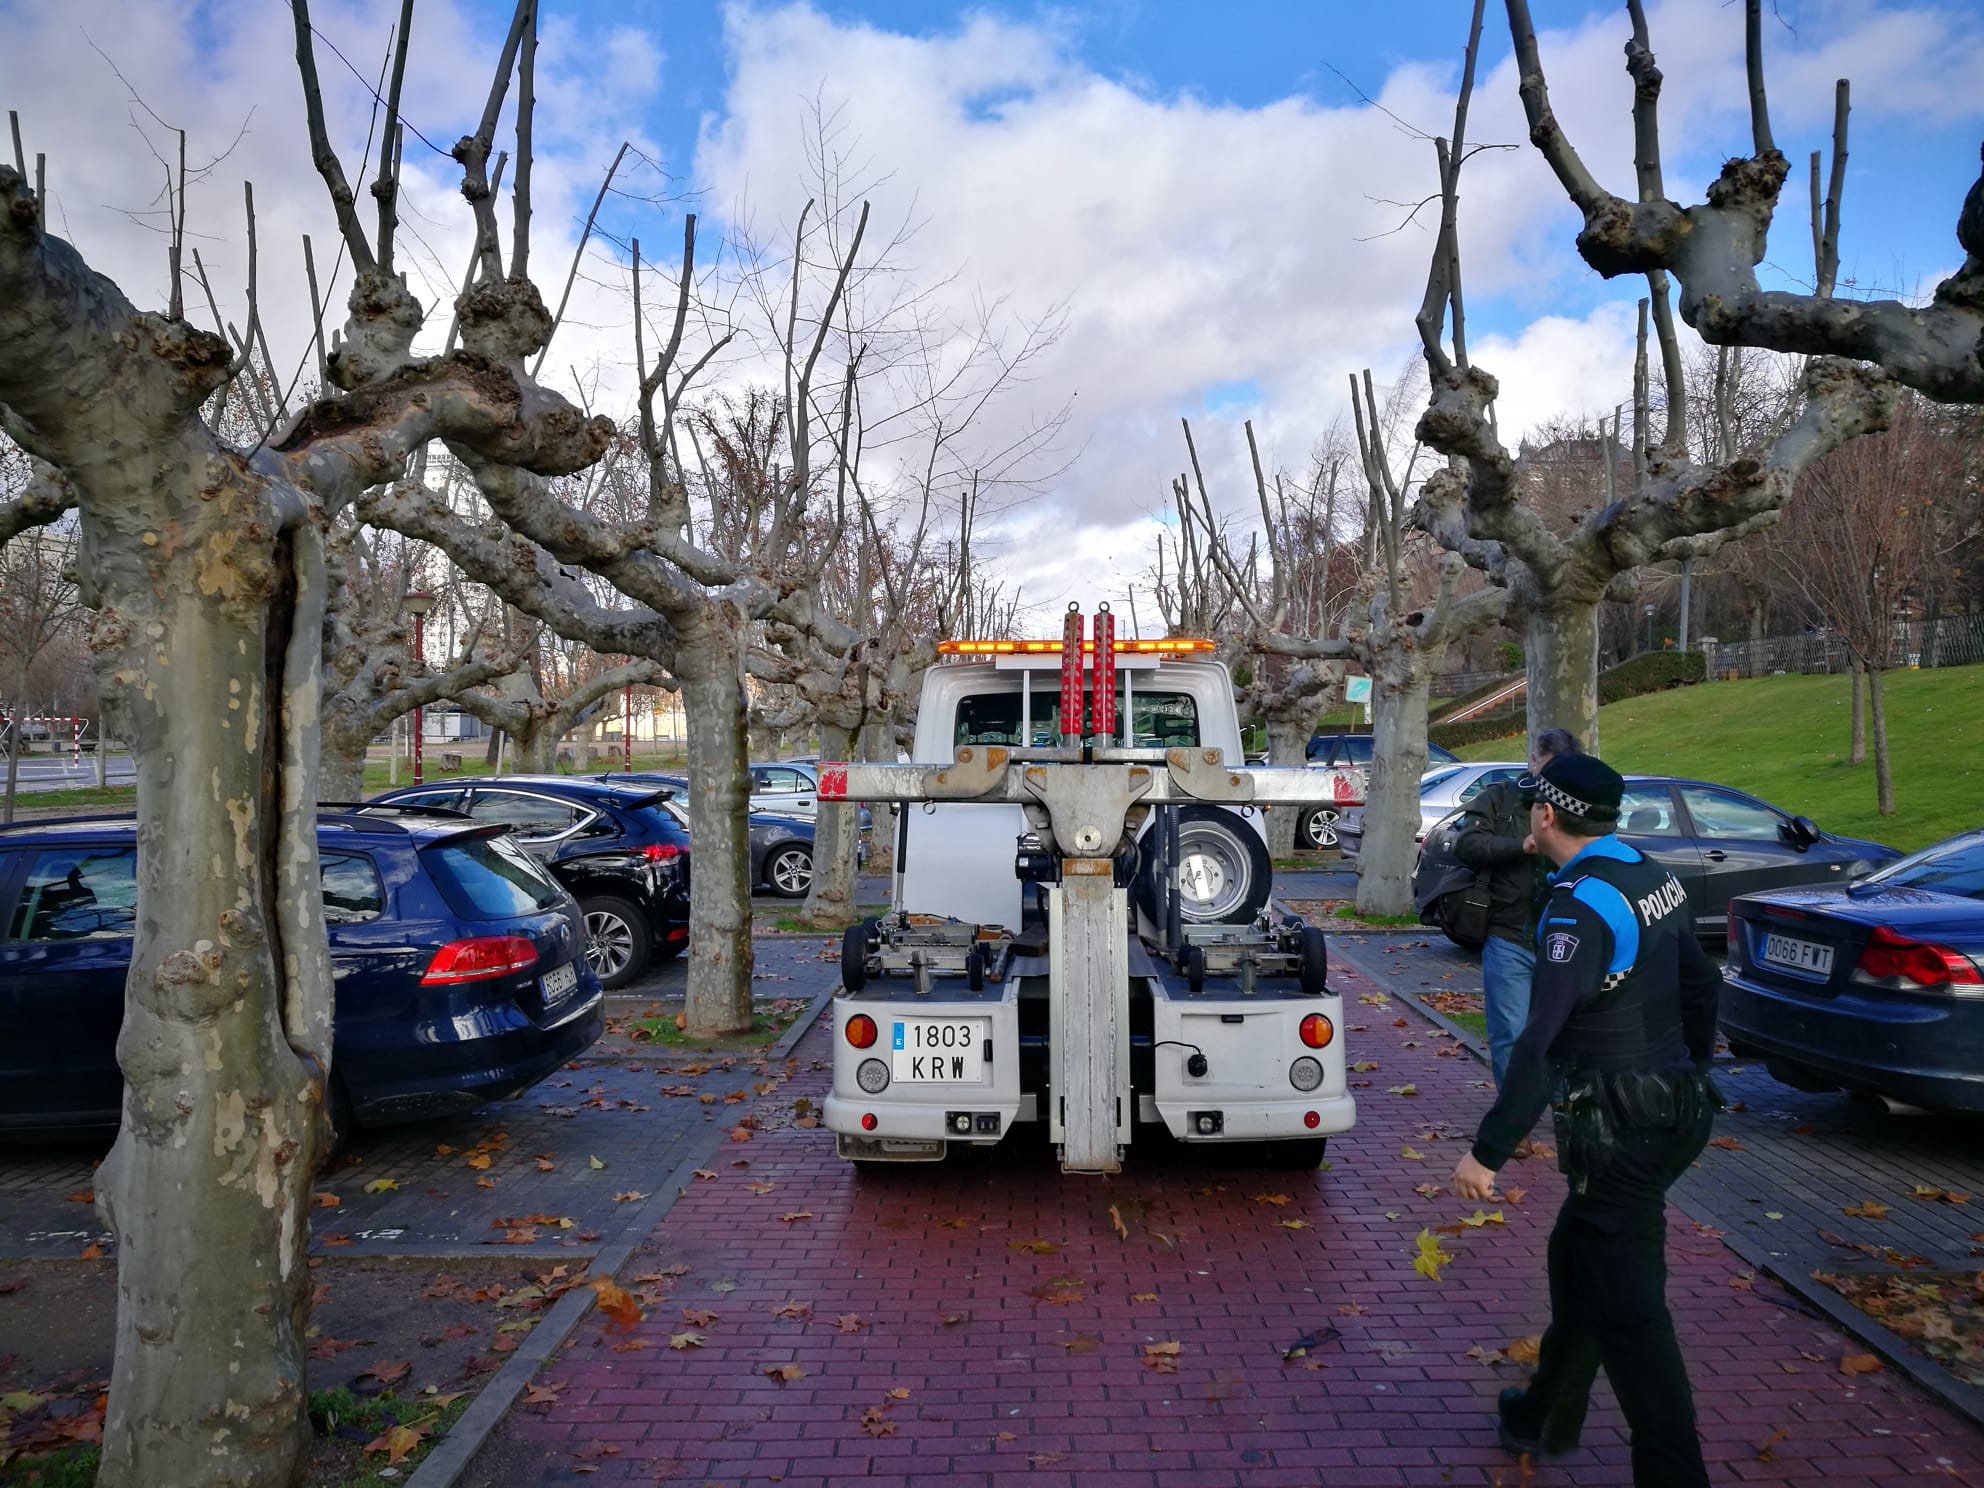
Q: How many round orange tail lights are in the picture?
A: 2